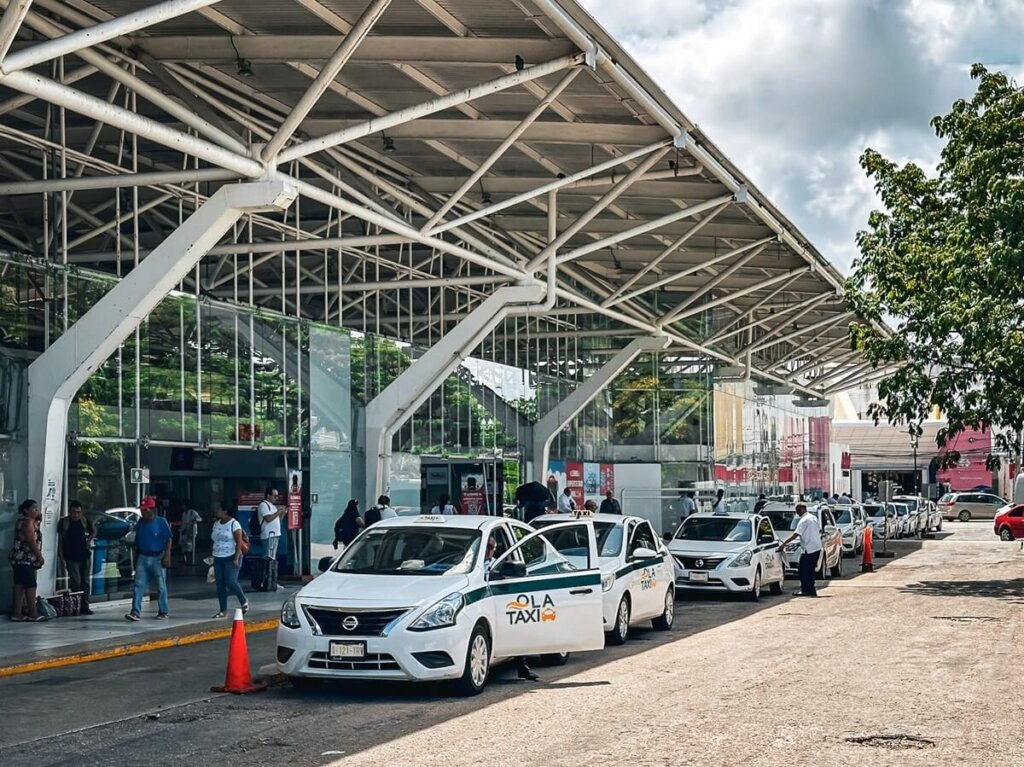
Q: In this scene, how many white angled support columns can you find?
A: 3